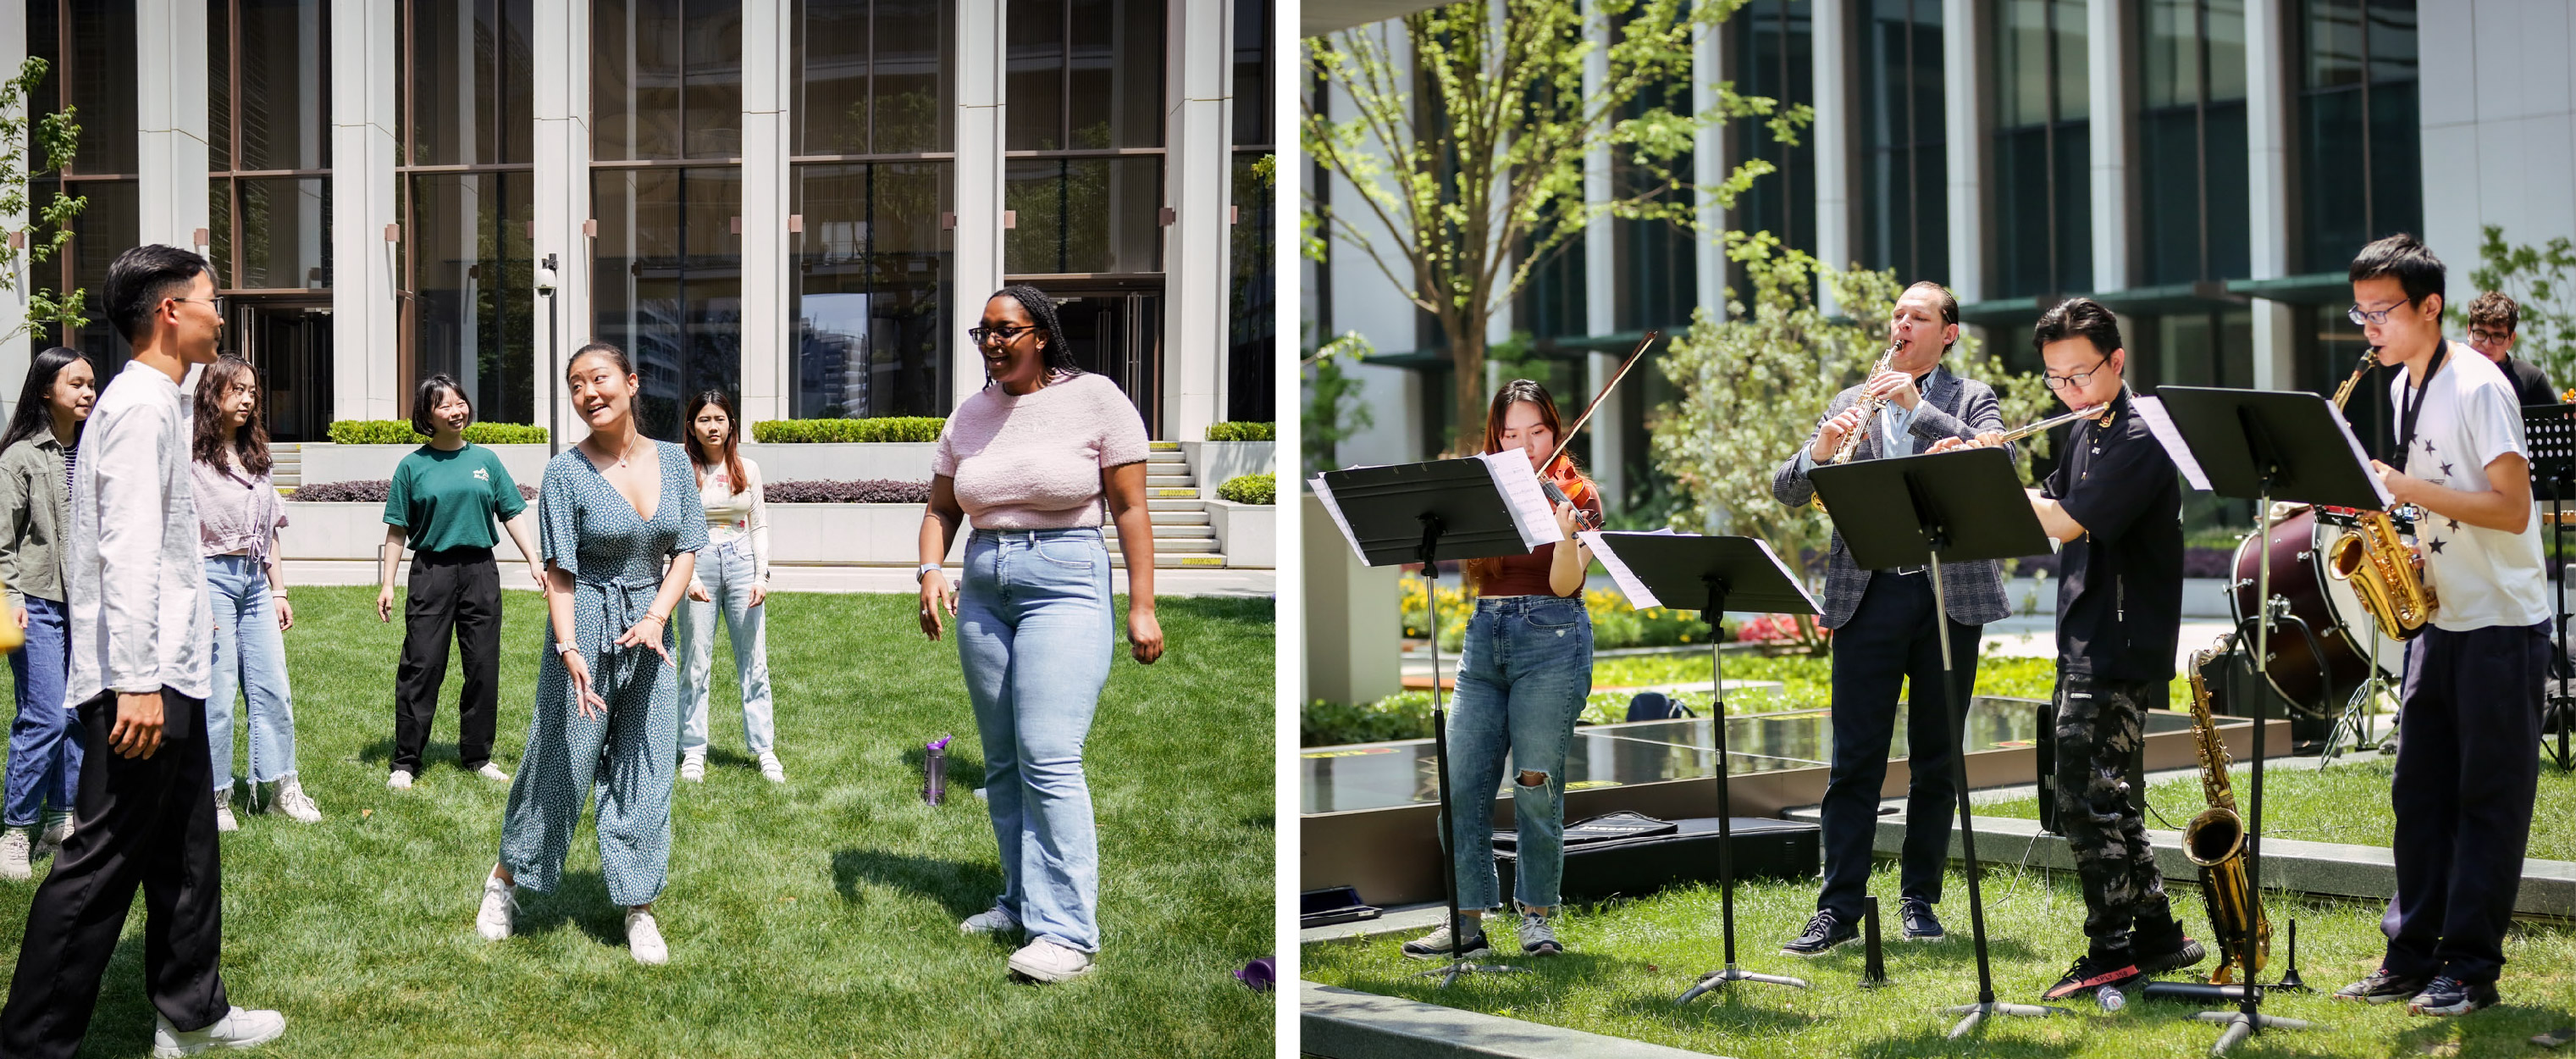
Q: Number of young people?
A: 11